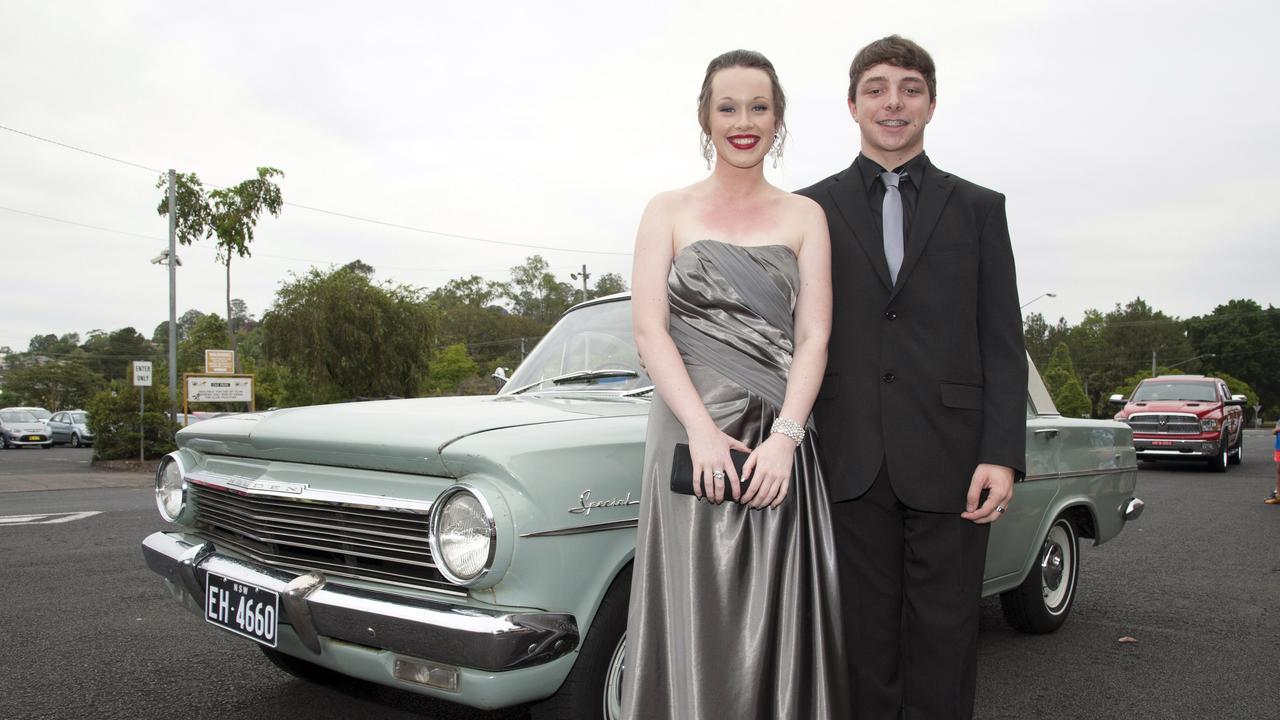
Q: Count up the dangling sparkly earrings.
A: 2